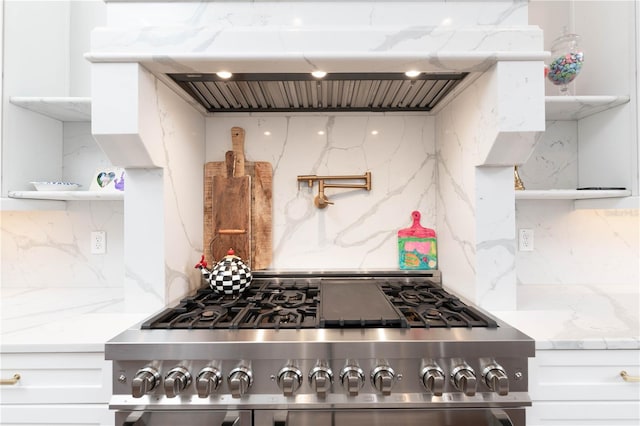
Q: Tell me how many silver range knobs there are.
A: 11